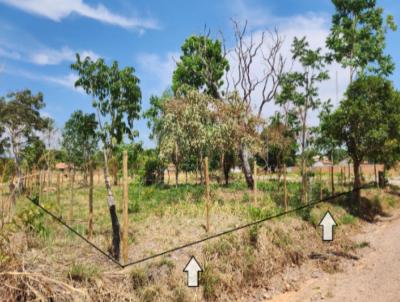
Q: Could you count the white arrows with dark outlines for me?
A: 2